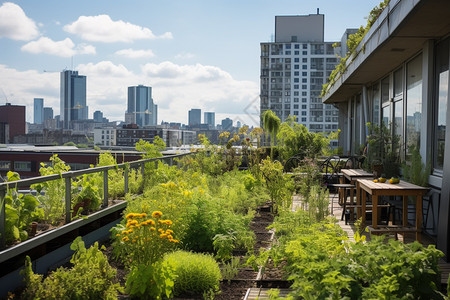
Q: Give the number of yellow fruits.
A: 3